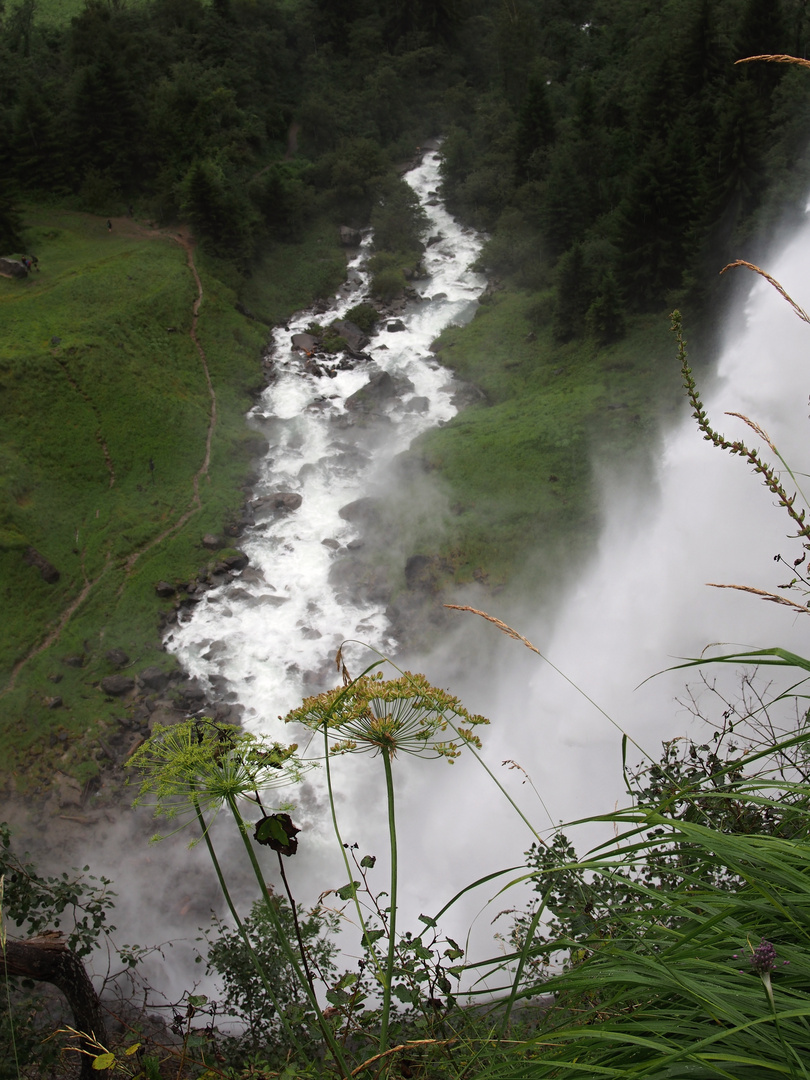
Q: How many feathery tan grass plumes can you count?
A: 5